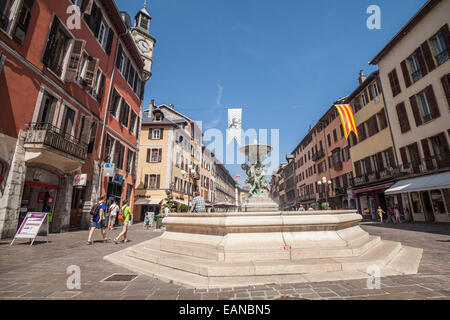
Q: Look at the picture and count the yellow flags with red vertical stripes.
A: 1